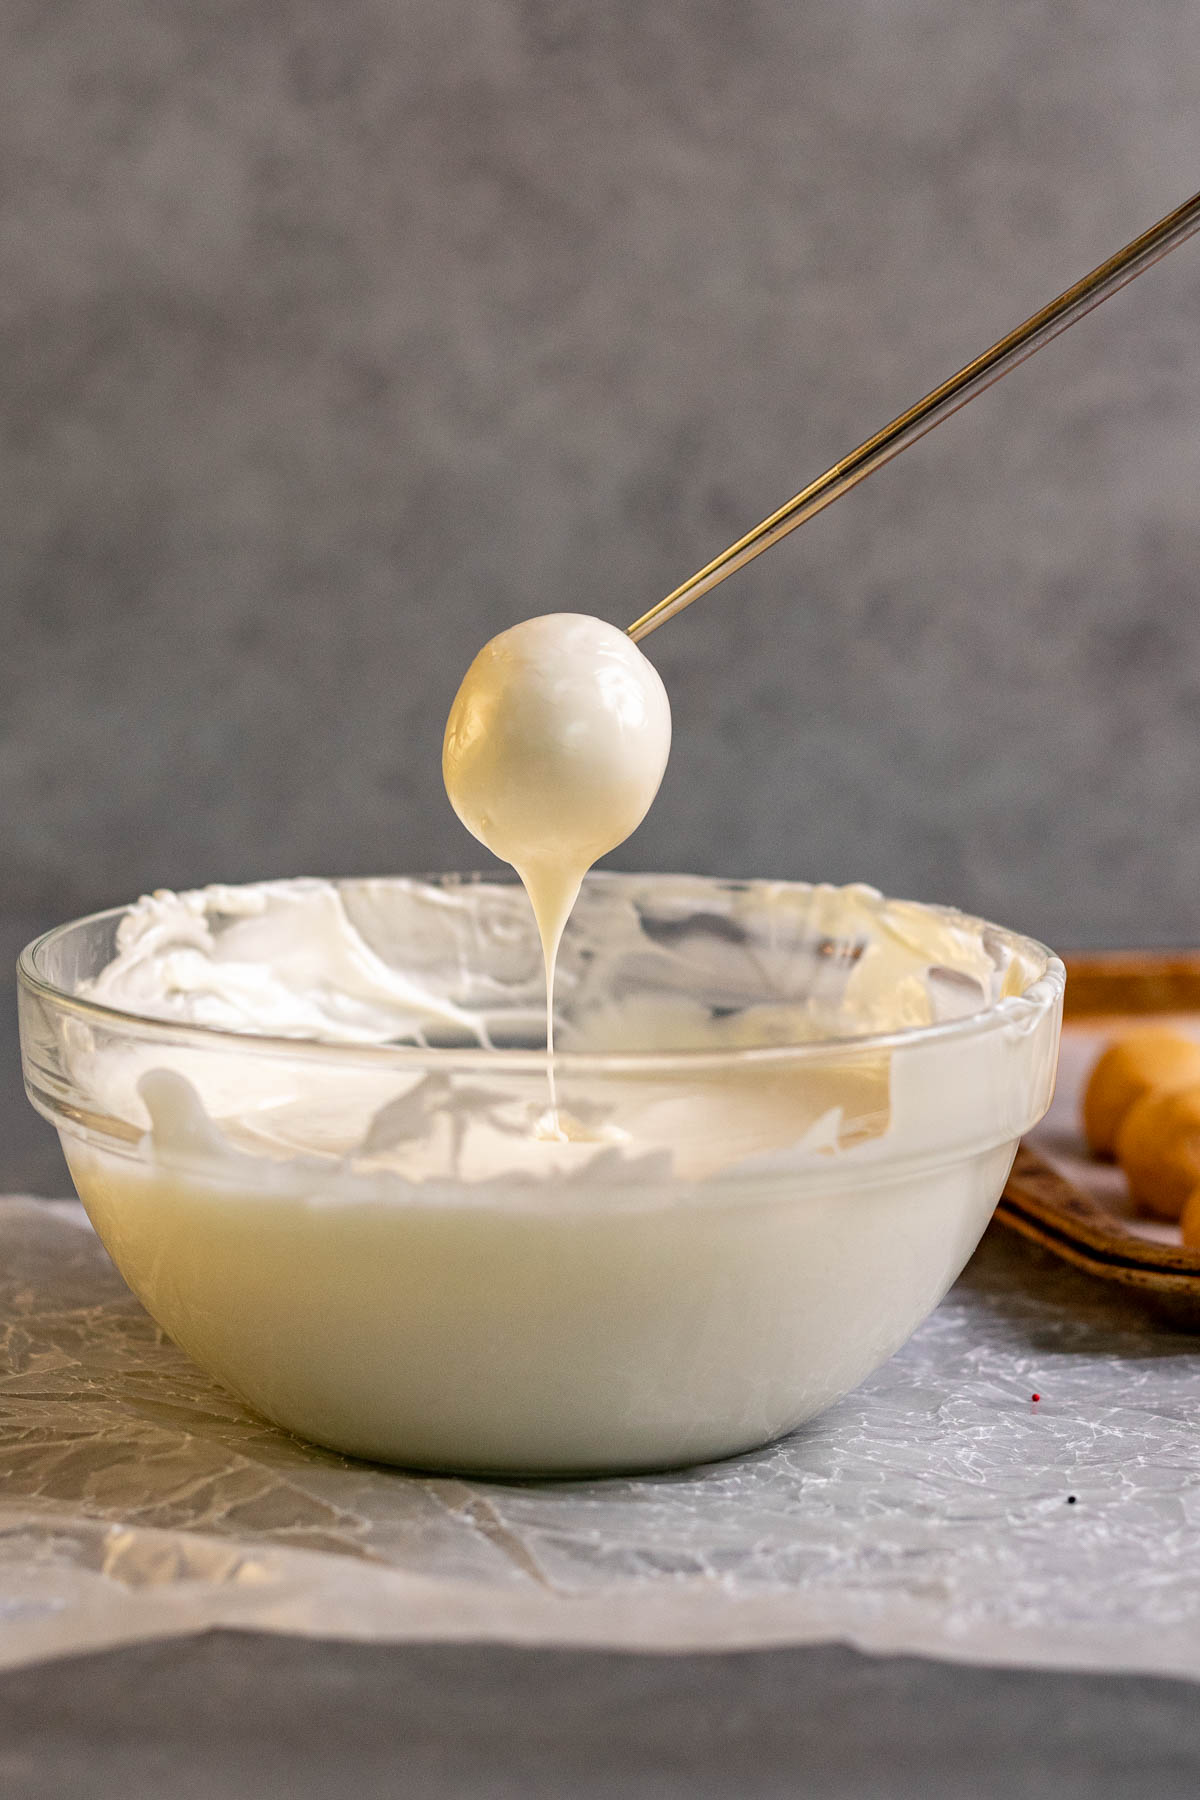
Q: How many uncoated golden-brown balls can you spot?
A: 3